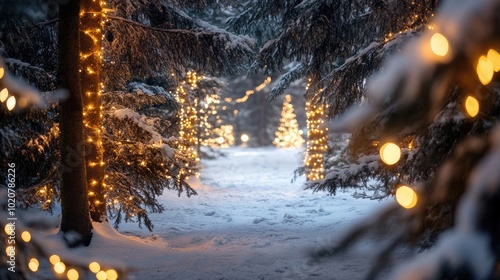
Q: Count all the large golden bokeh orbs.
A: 6